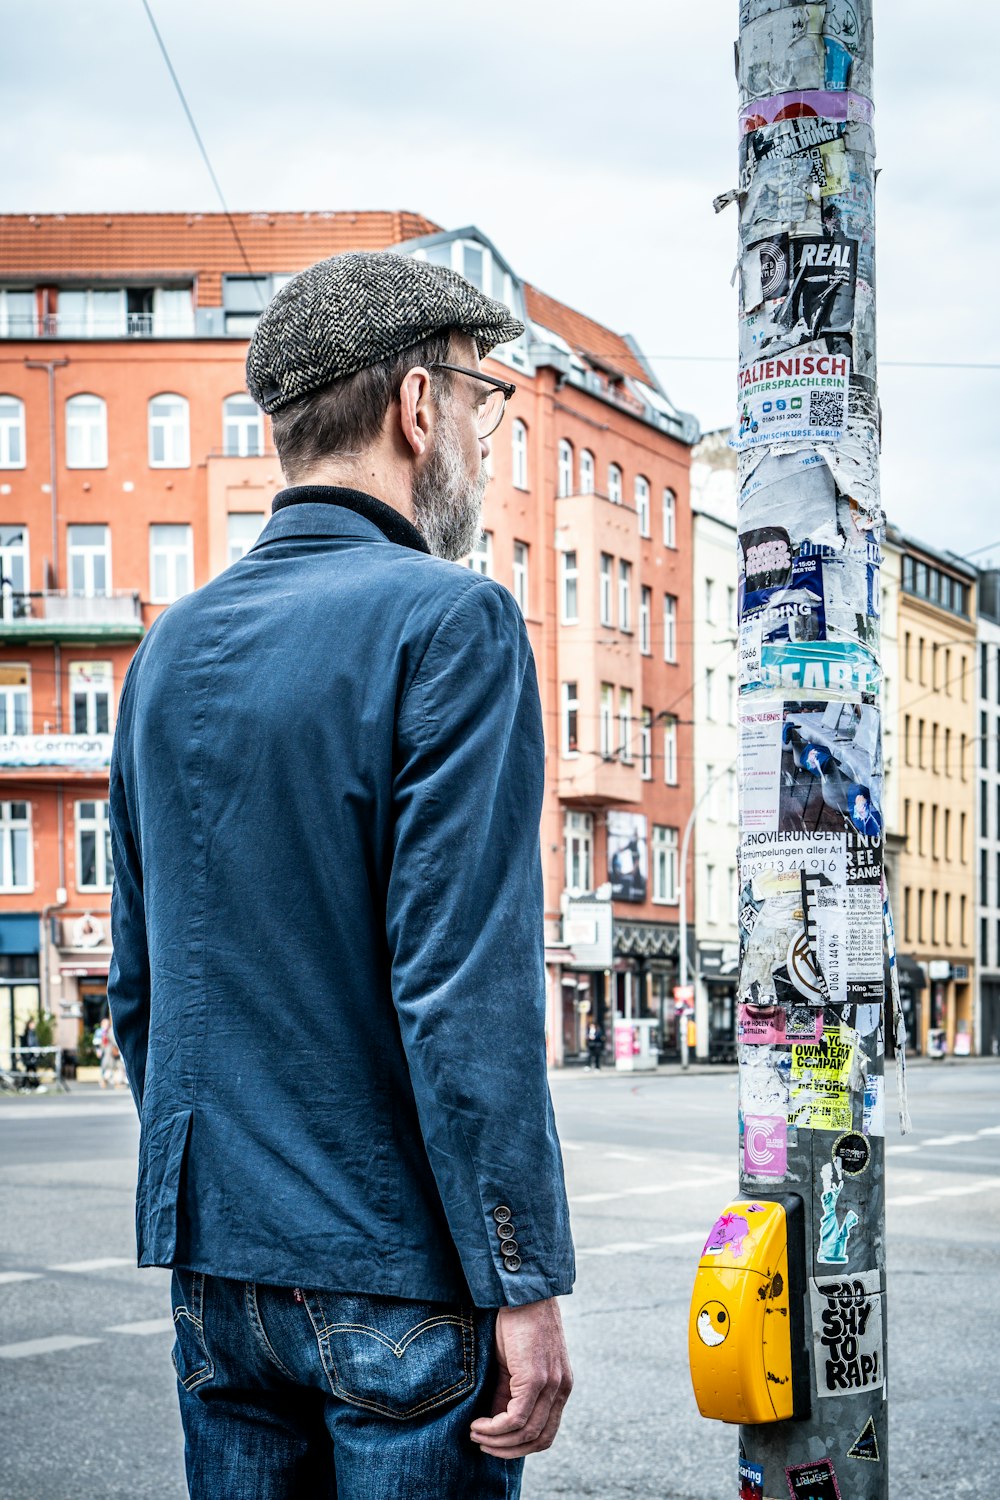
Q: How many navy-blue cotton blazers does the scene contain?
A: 1